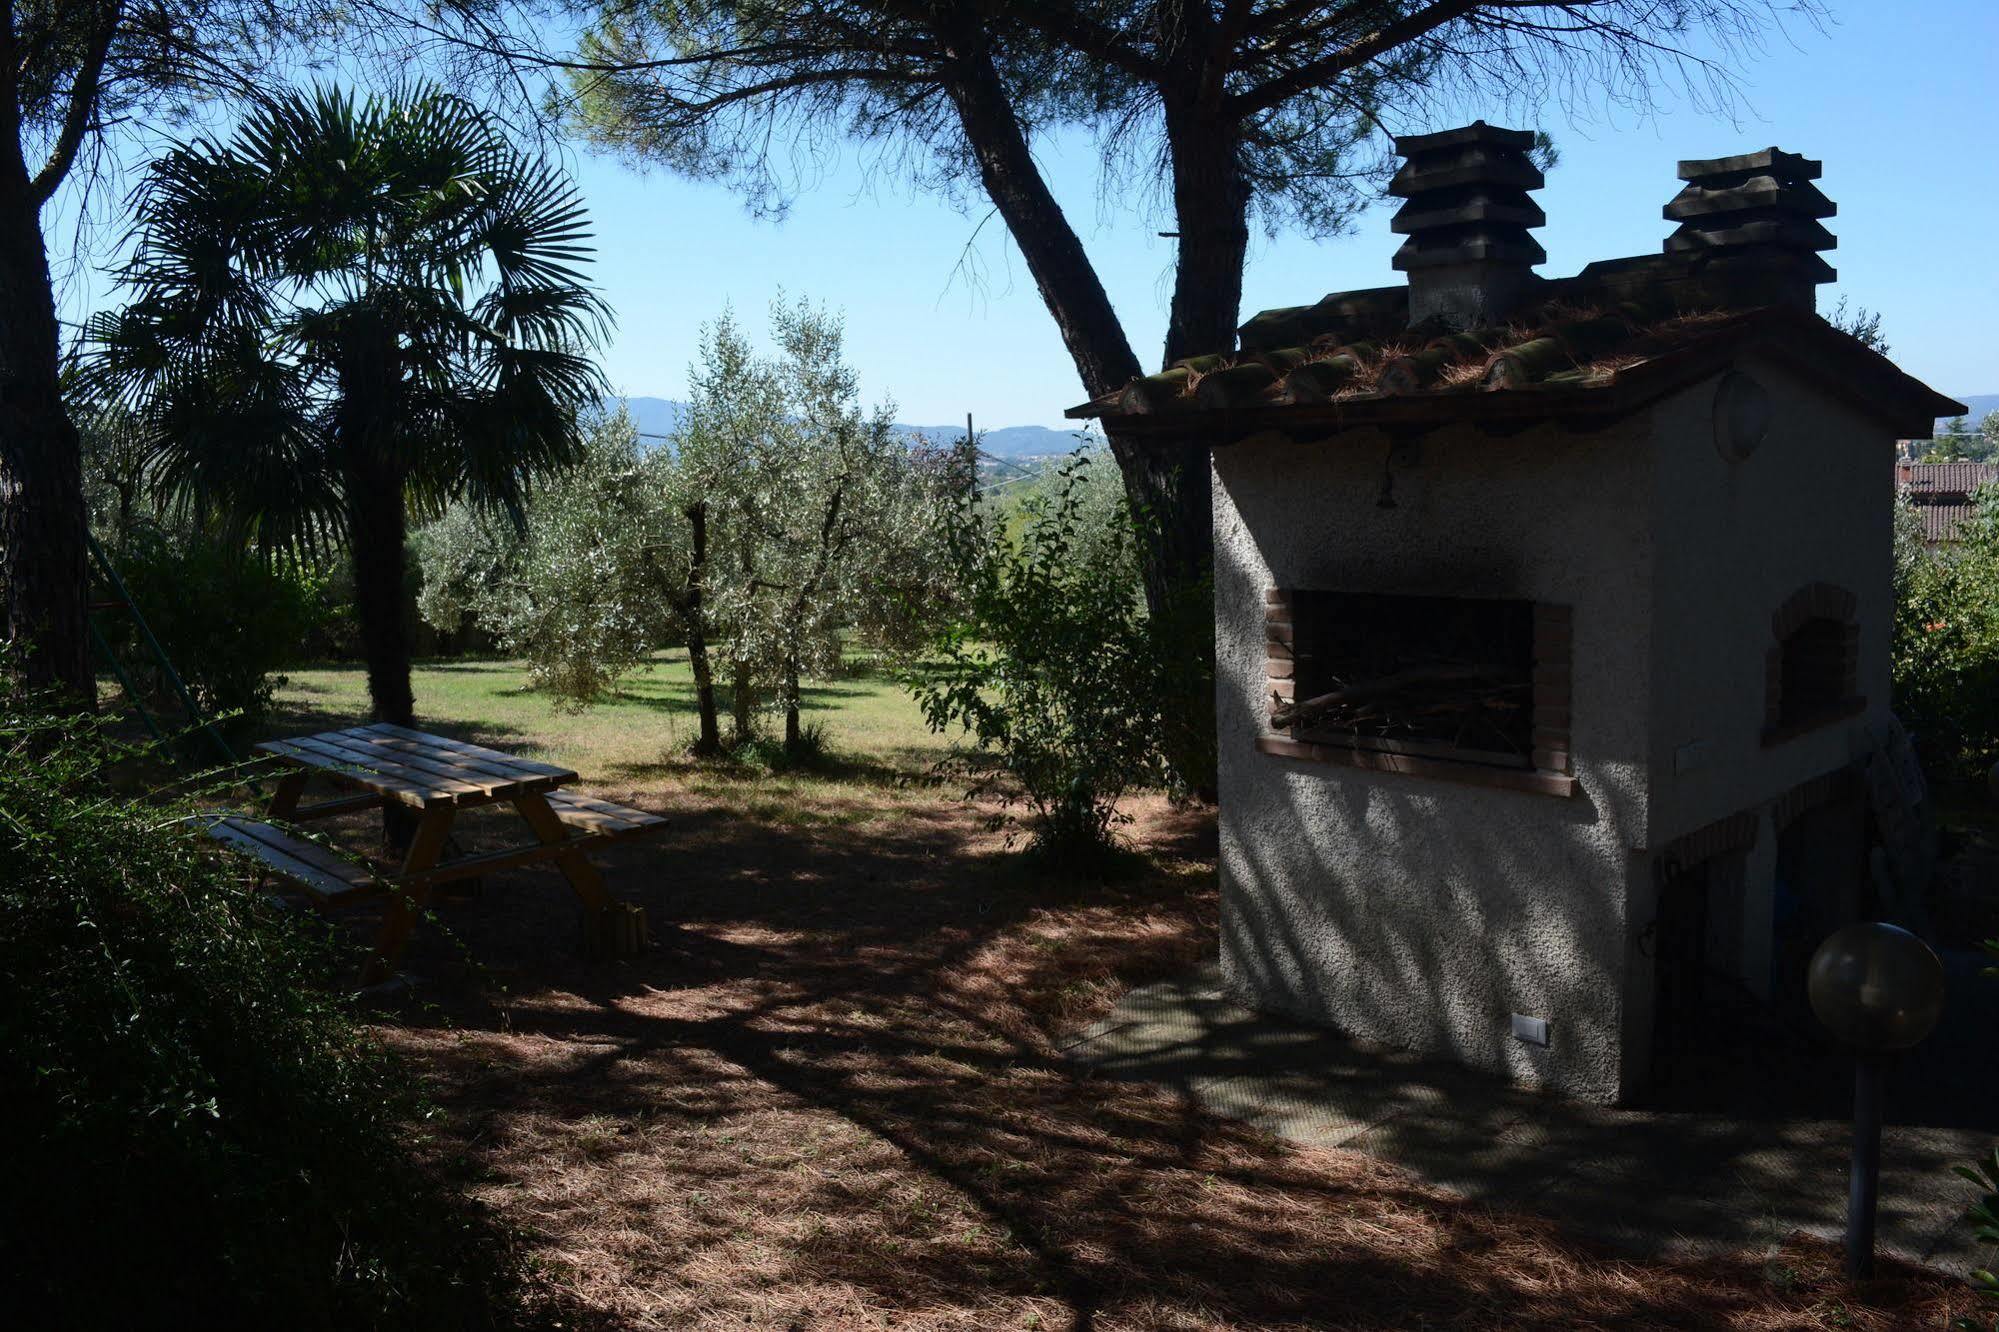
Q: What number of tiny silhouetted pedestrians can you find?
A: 0